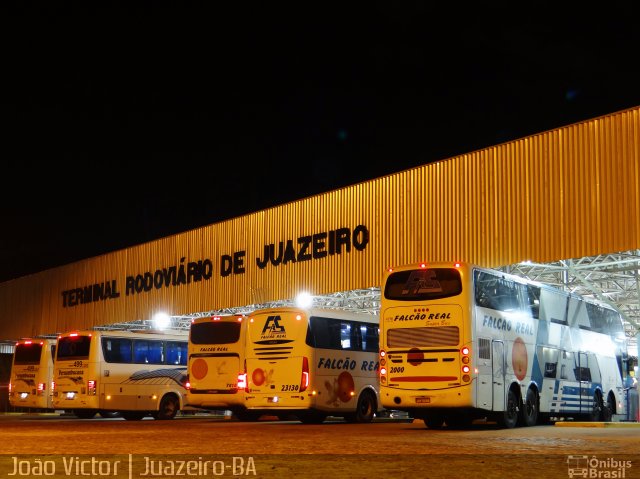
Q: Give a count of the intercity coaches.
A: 5